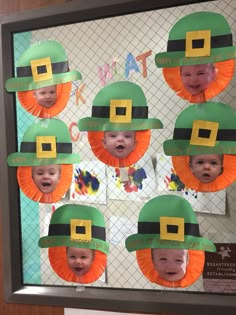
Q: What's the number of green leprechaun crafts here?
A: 7